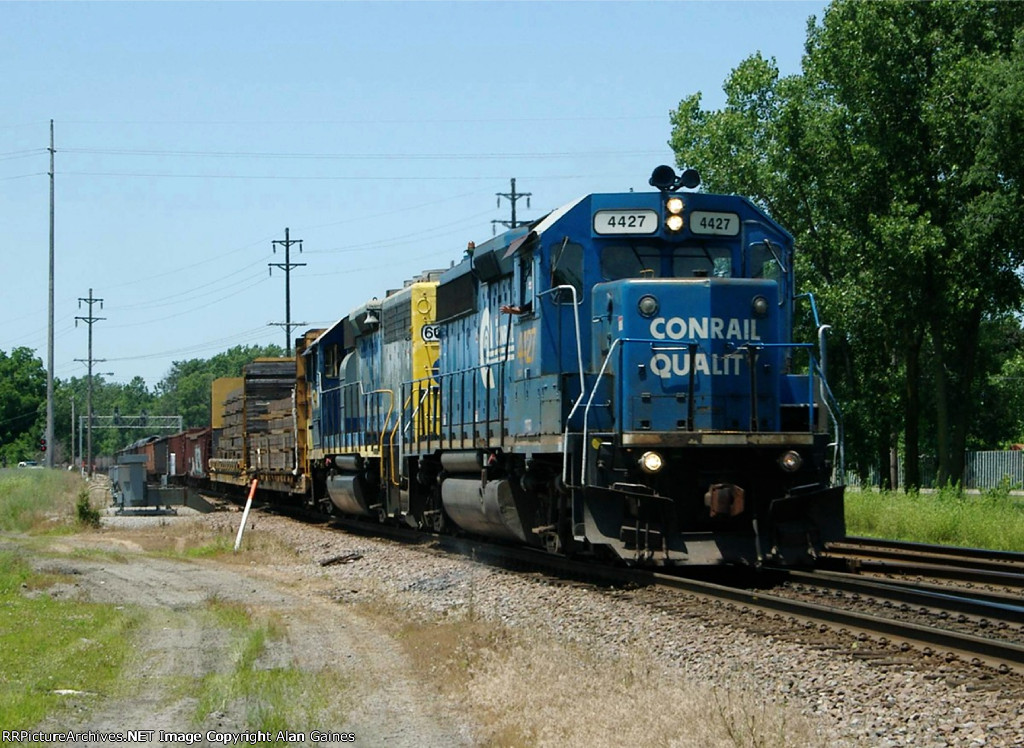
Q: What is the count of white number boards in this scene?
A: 3